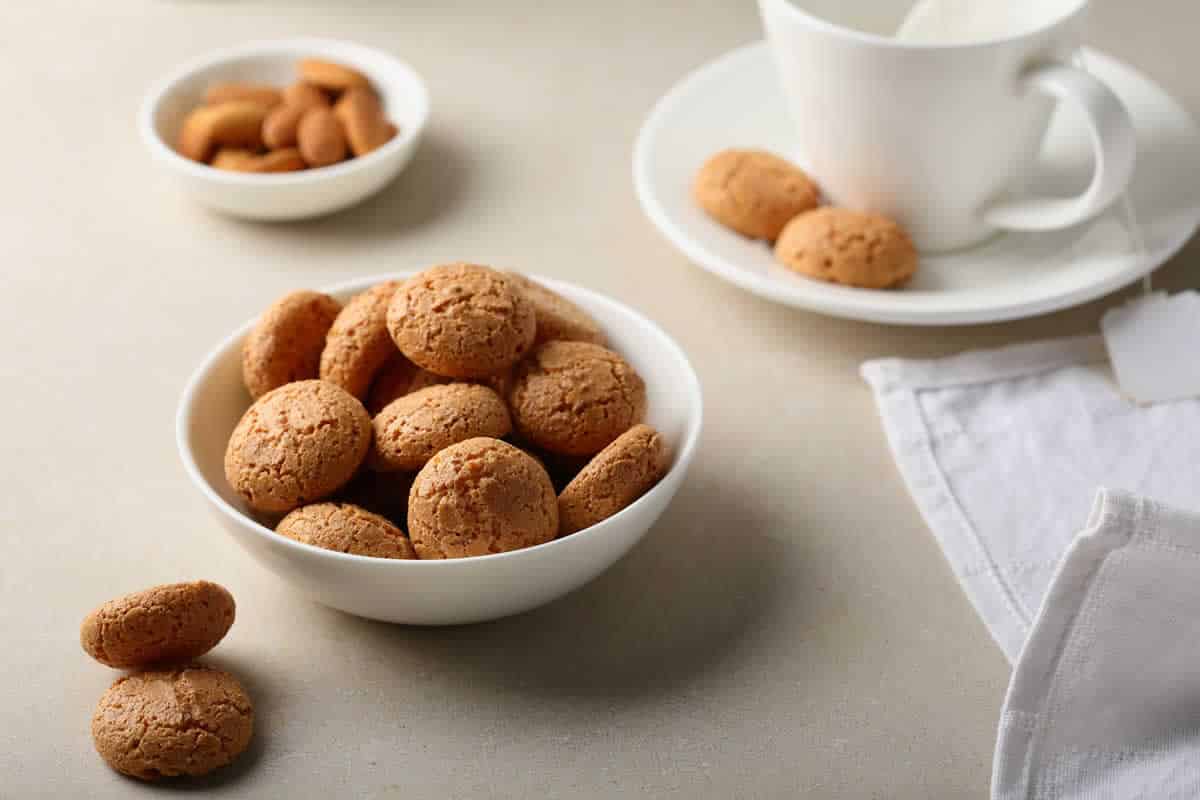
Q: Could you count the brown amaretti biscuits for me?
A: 15